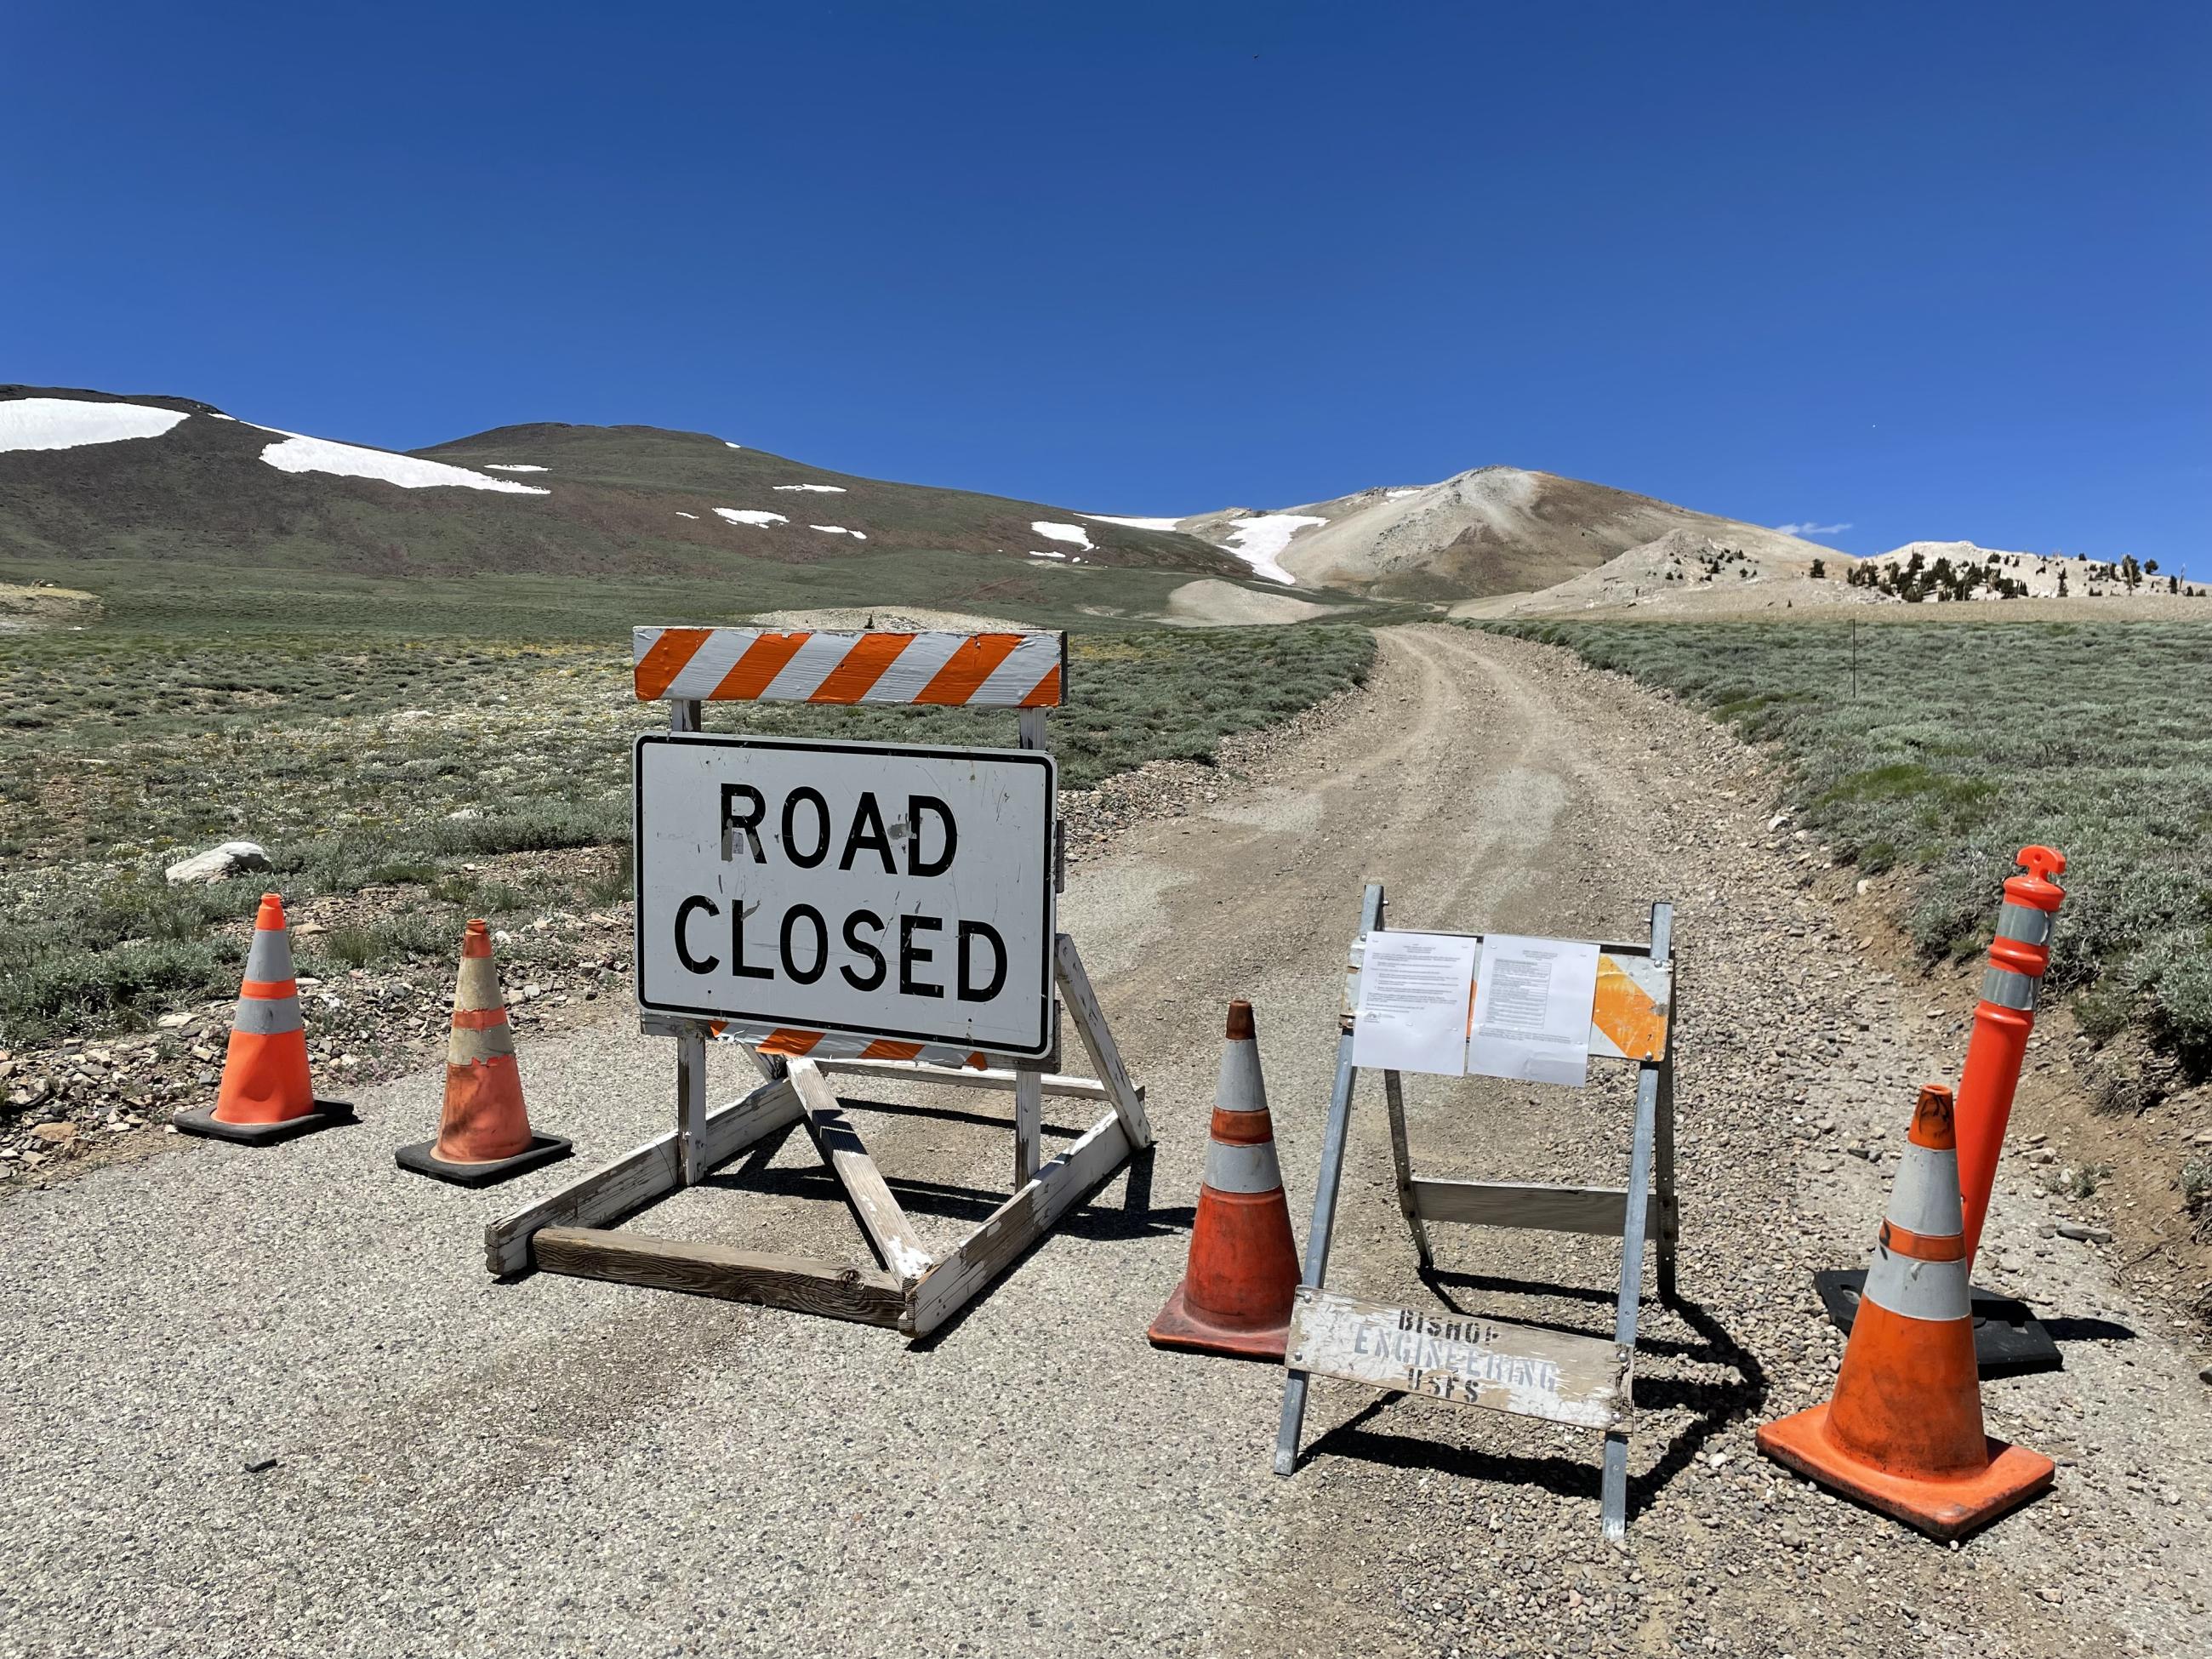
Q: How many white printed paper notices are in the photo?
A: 2